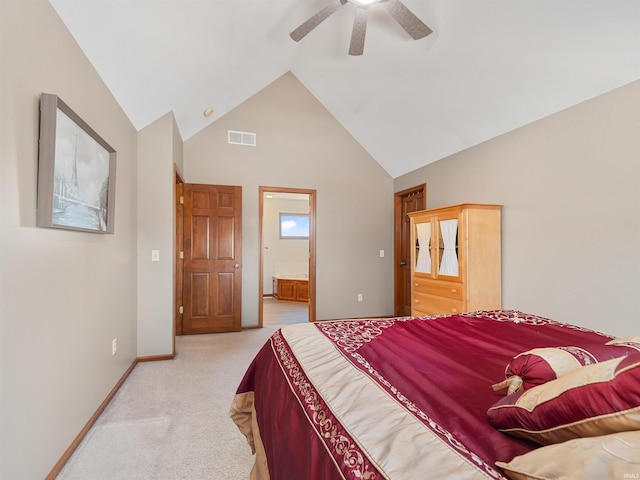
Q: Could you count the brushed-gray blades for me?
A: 3